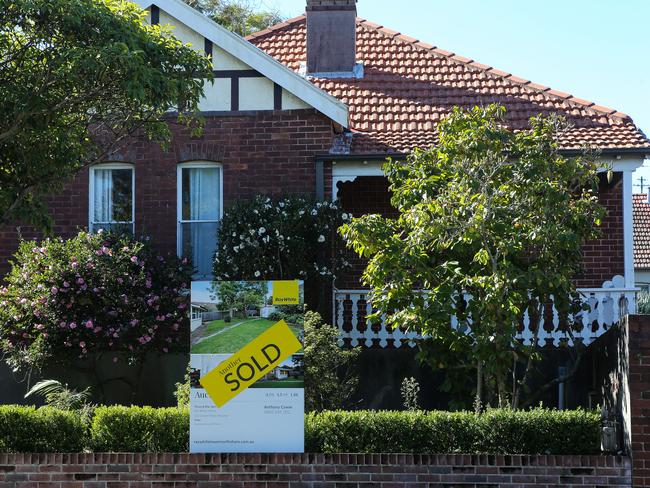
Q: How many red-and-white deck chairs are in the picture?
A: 0